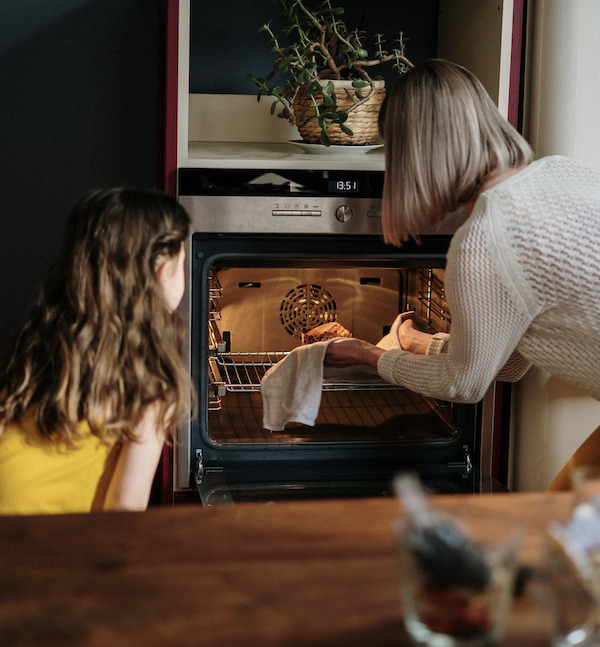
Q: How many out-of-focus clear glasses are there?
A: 2